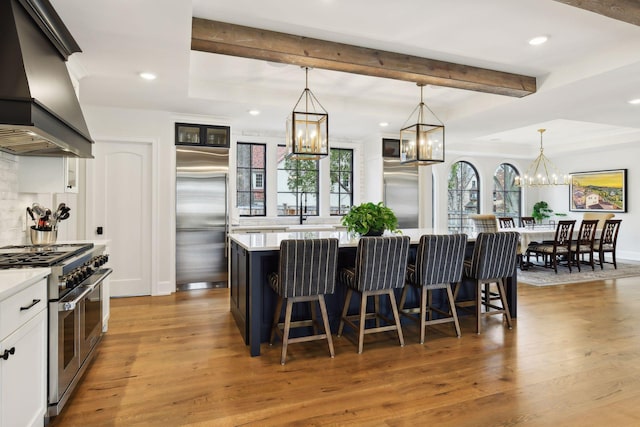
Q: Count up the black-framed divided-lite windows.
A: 5